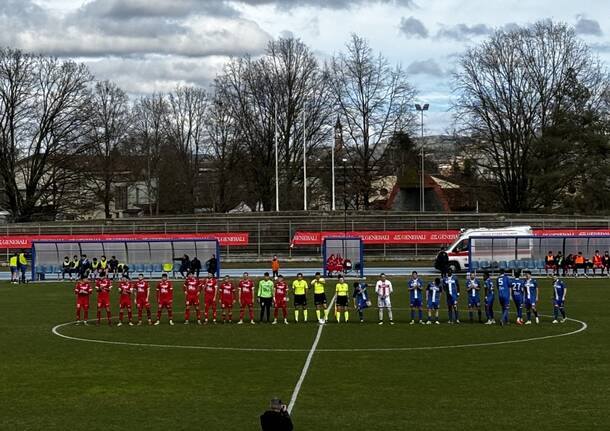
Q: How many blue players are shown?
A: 10